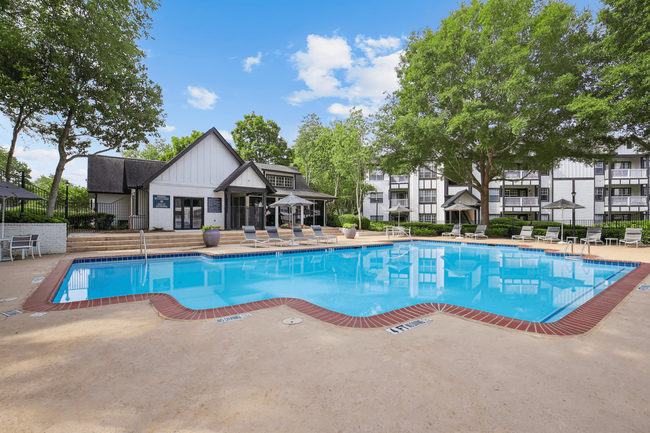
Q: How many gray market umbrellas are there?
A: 5